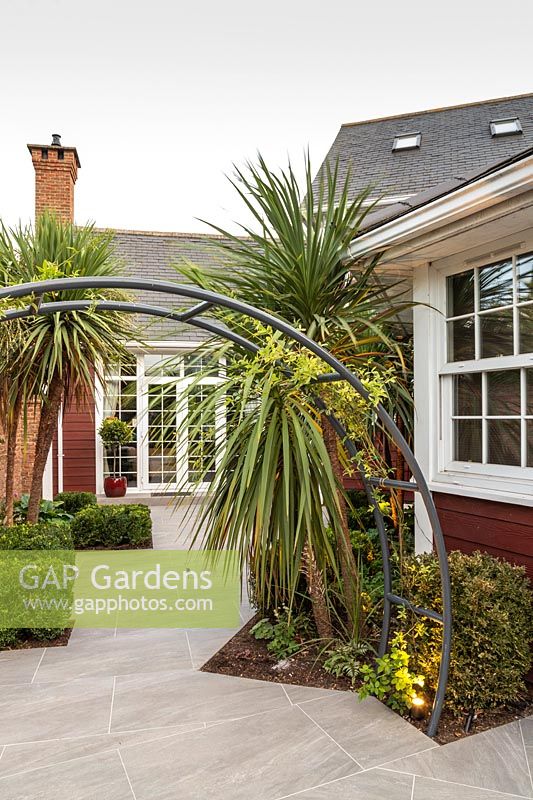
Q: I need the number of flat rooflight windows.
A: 2